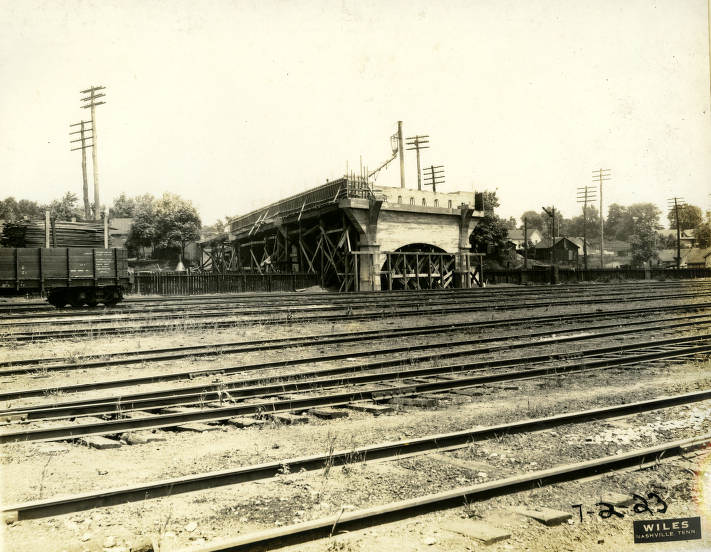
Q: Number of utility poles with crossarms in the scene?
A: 7